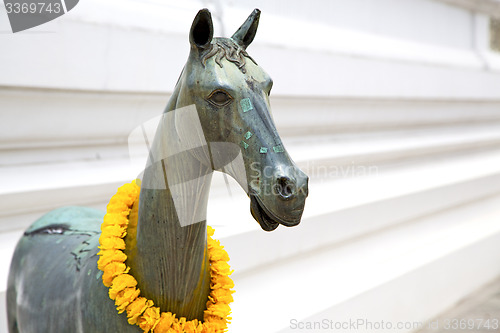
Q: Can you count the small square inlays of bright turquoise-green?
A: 5